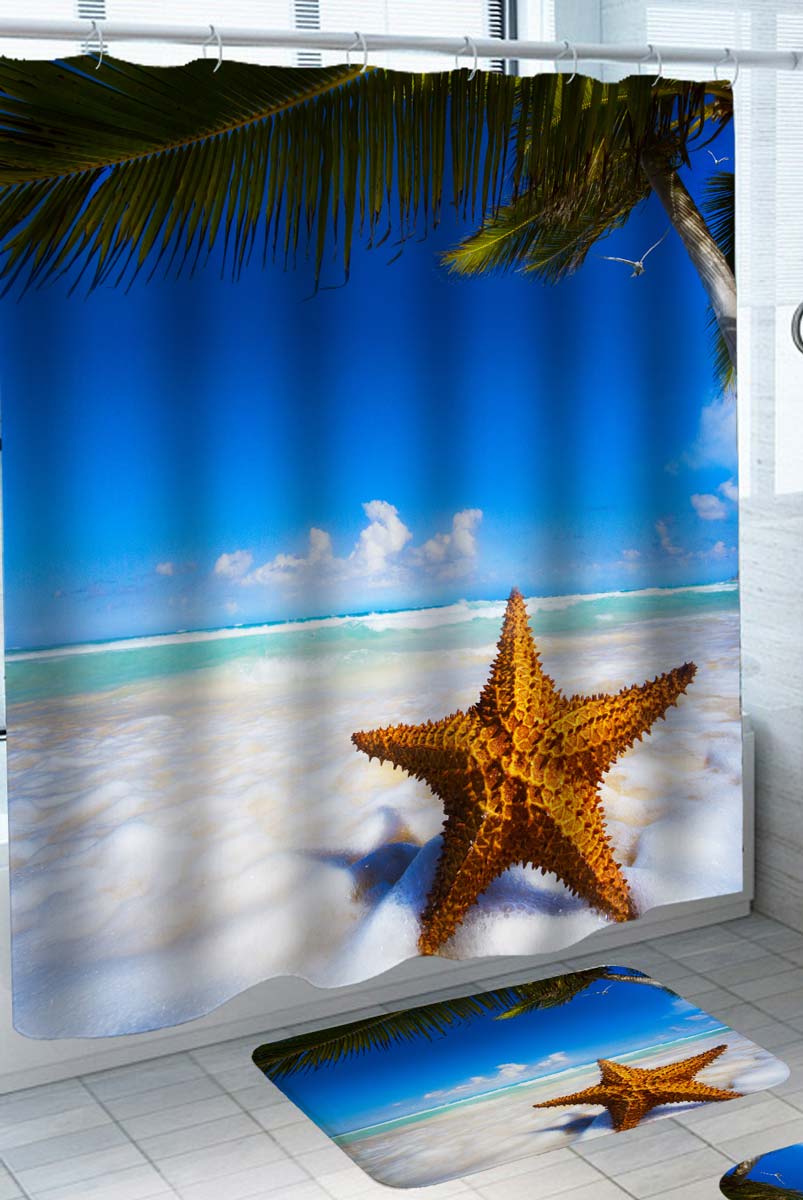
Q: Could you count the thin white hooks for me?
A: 7